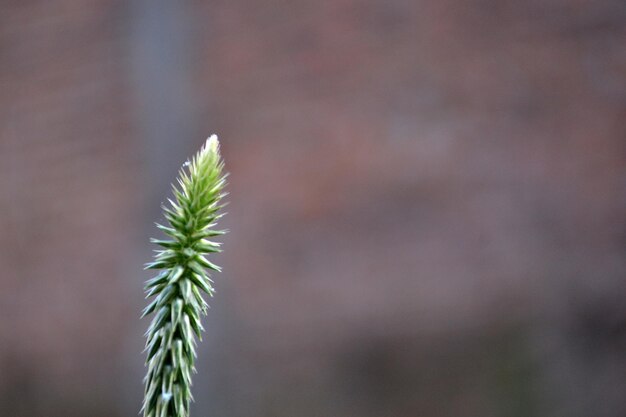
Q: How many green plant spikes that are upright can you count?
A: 1